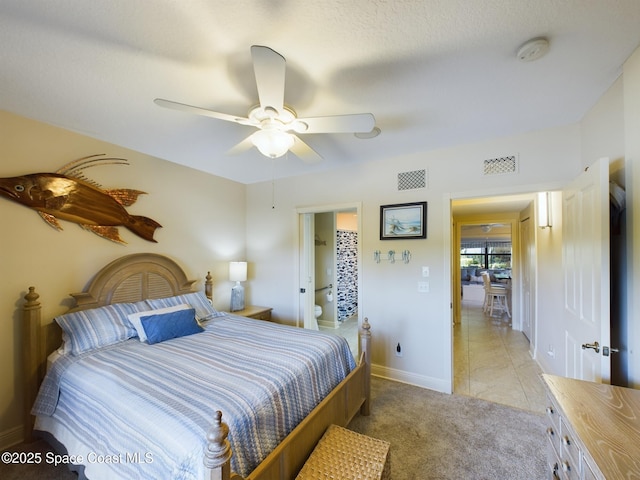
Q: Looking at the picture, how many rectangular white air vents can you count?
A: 2